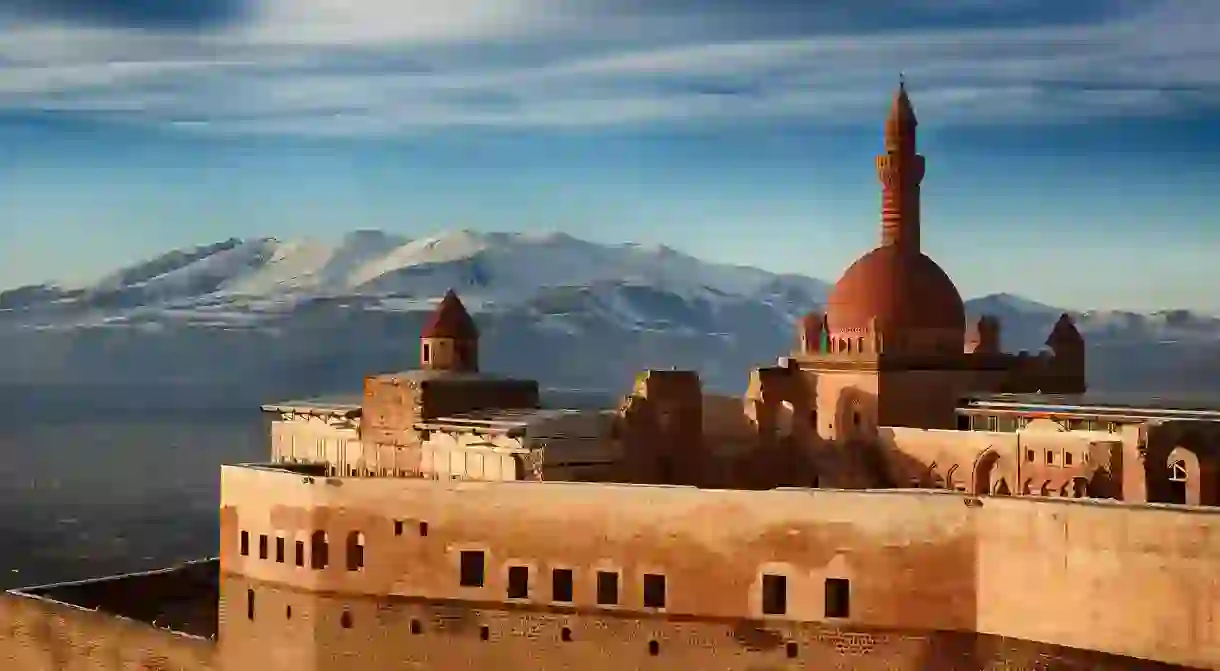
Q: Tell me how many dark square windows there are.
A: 7